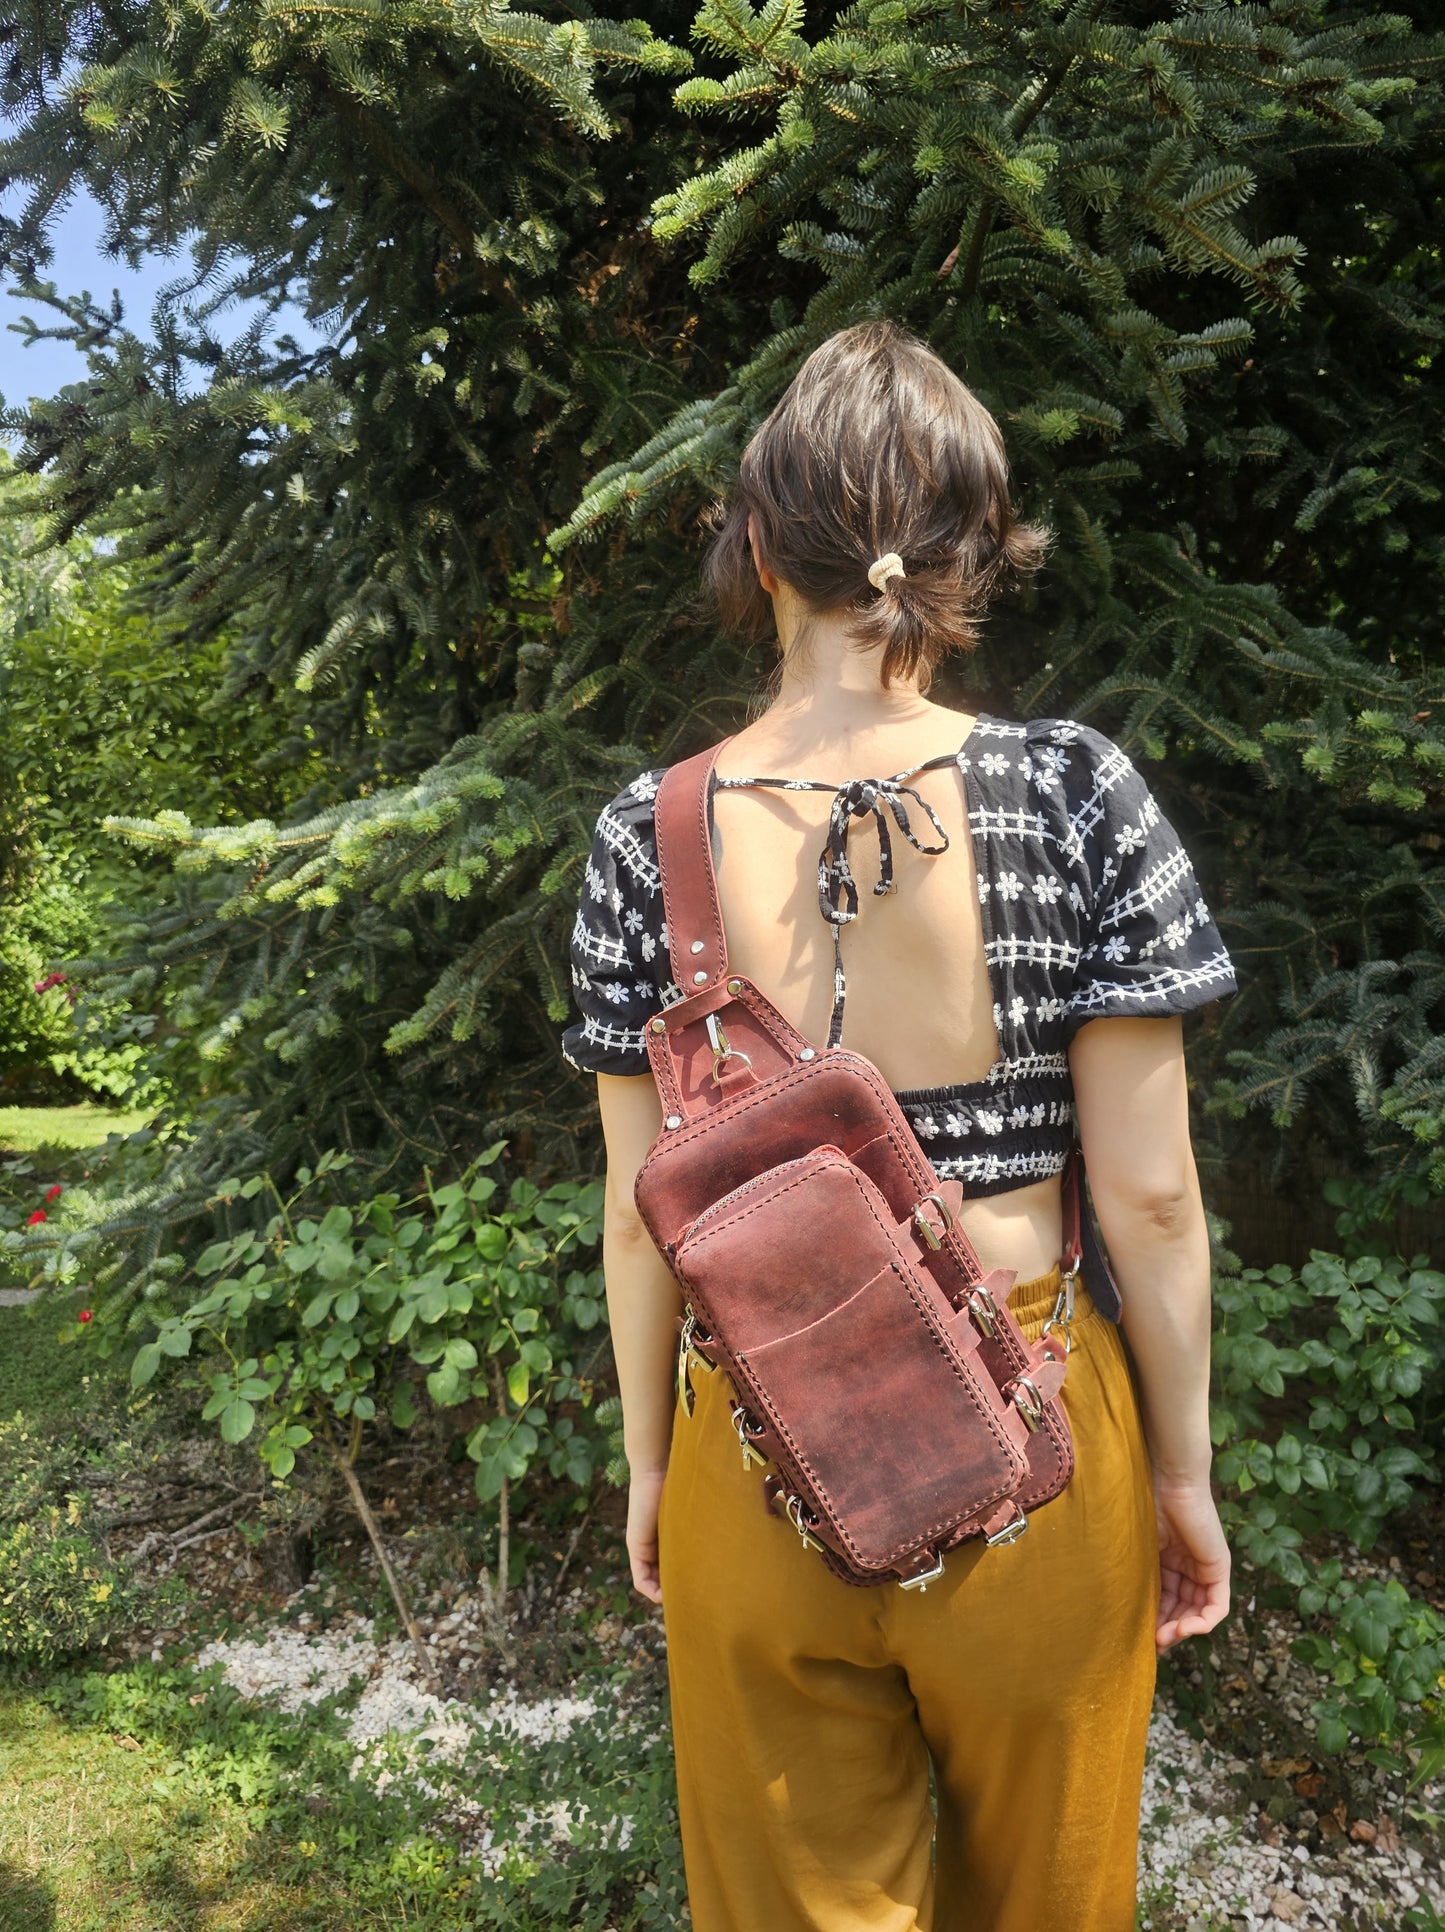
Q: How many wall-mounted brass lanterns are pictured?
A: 0